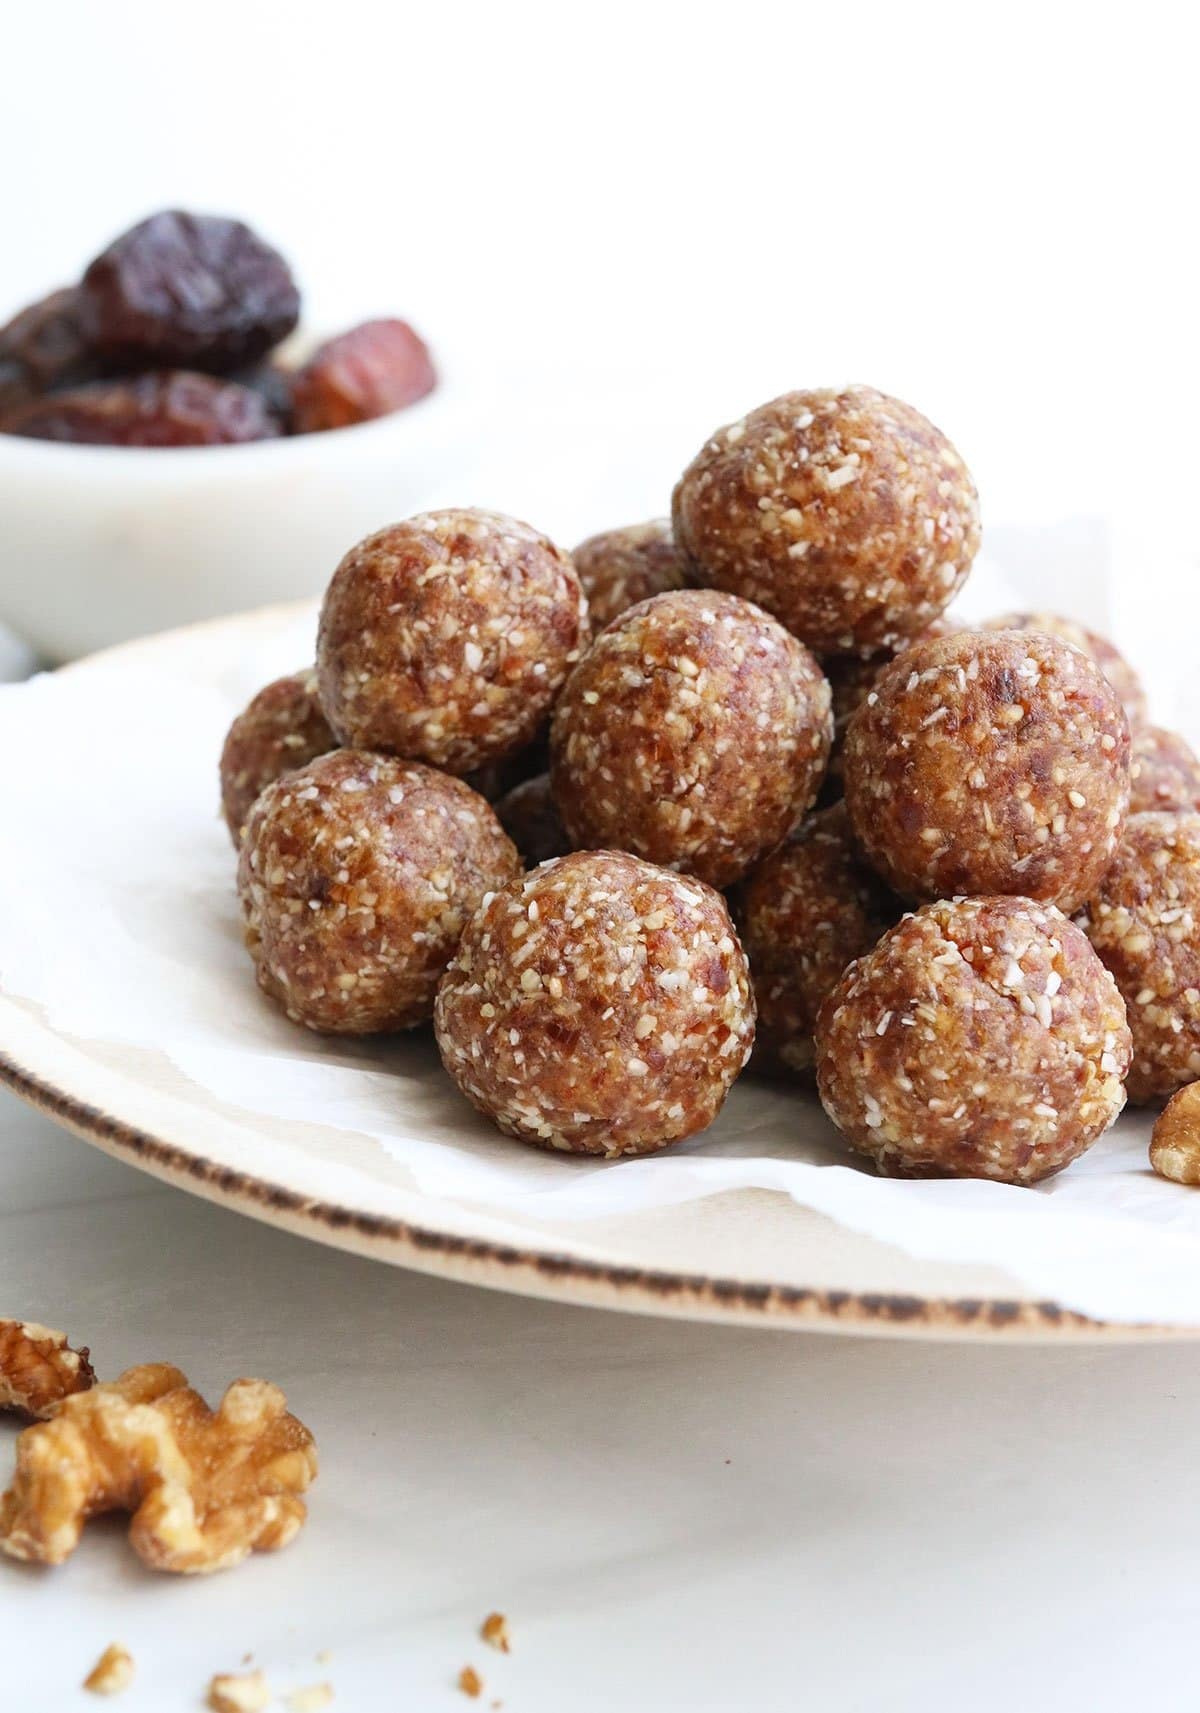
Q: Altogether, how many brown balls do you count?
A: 15